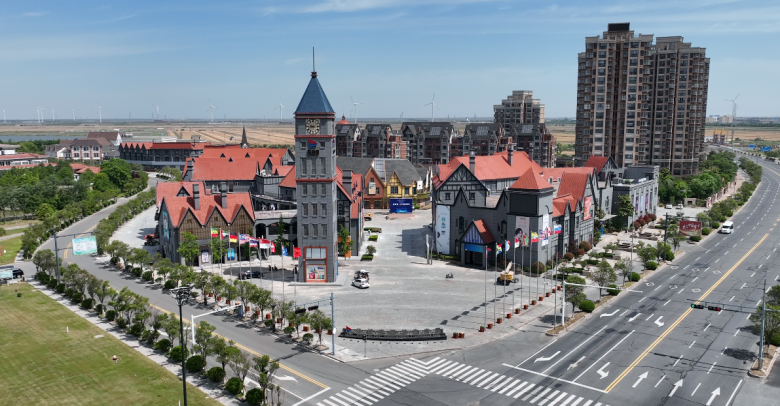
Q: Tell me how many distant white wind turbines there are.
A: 12